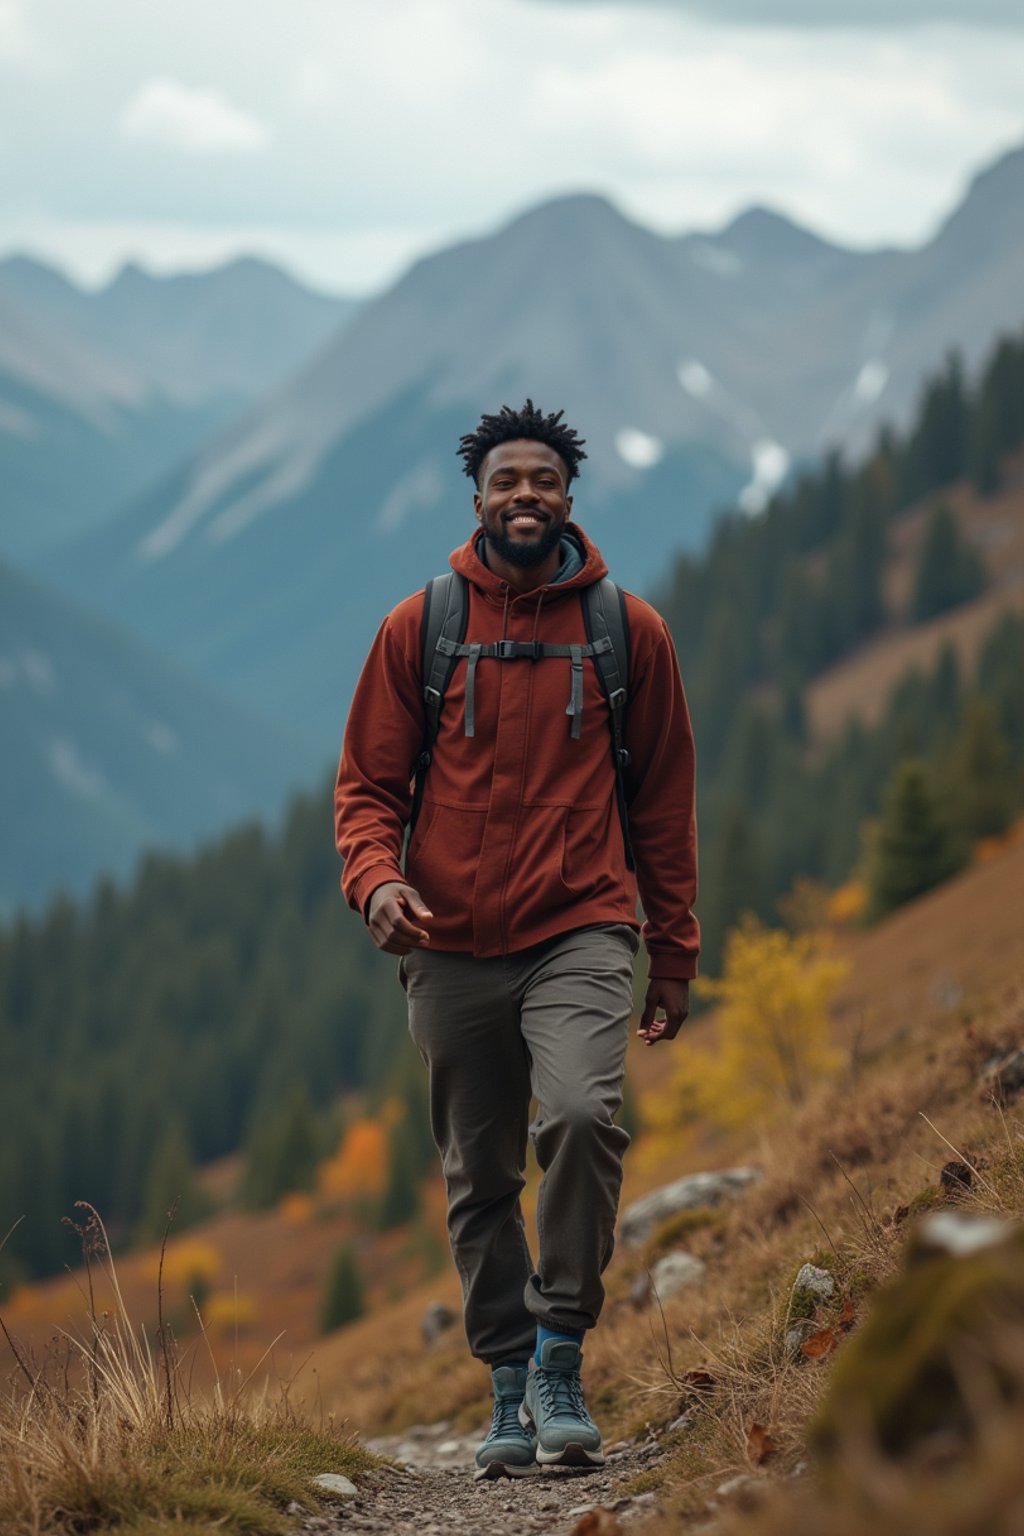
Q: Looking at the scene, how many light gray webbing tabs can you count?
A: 2